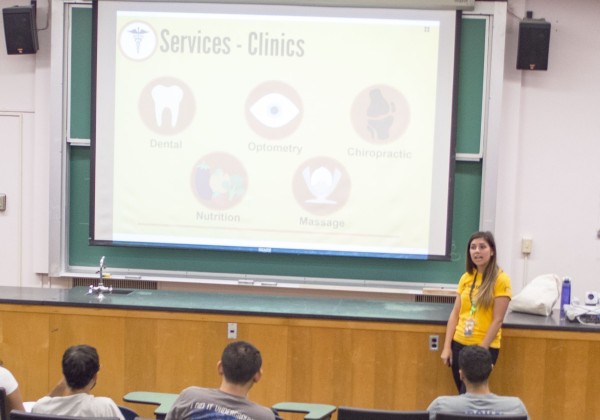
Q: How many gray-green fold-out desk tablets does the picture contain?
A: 2